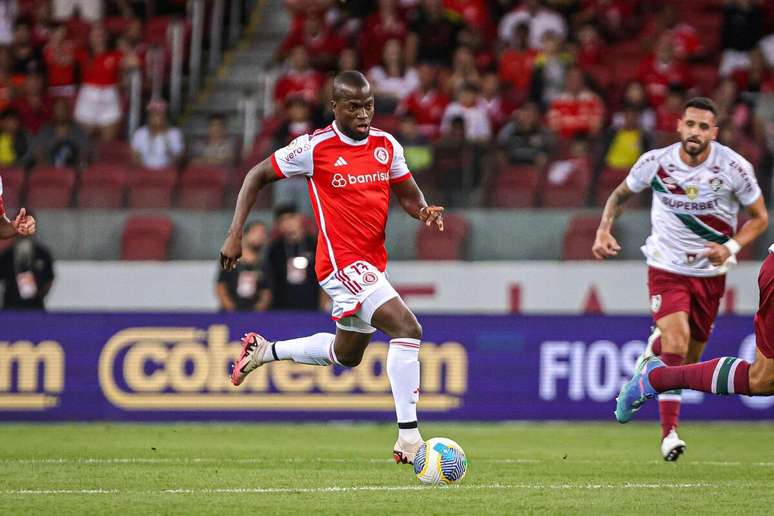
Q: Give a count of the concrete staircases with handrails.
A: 1